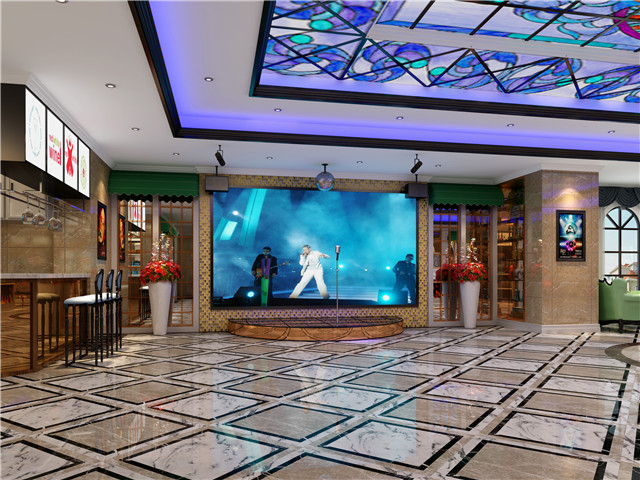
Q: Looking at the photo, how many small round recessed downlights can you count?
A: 12